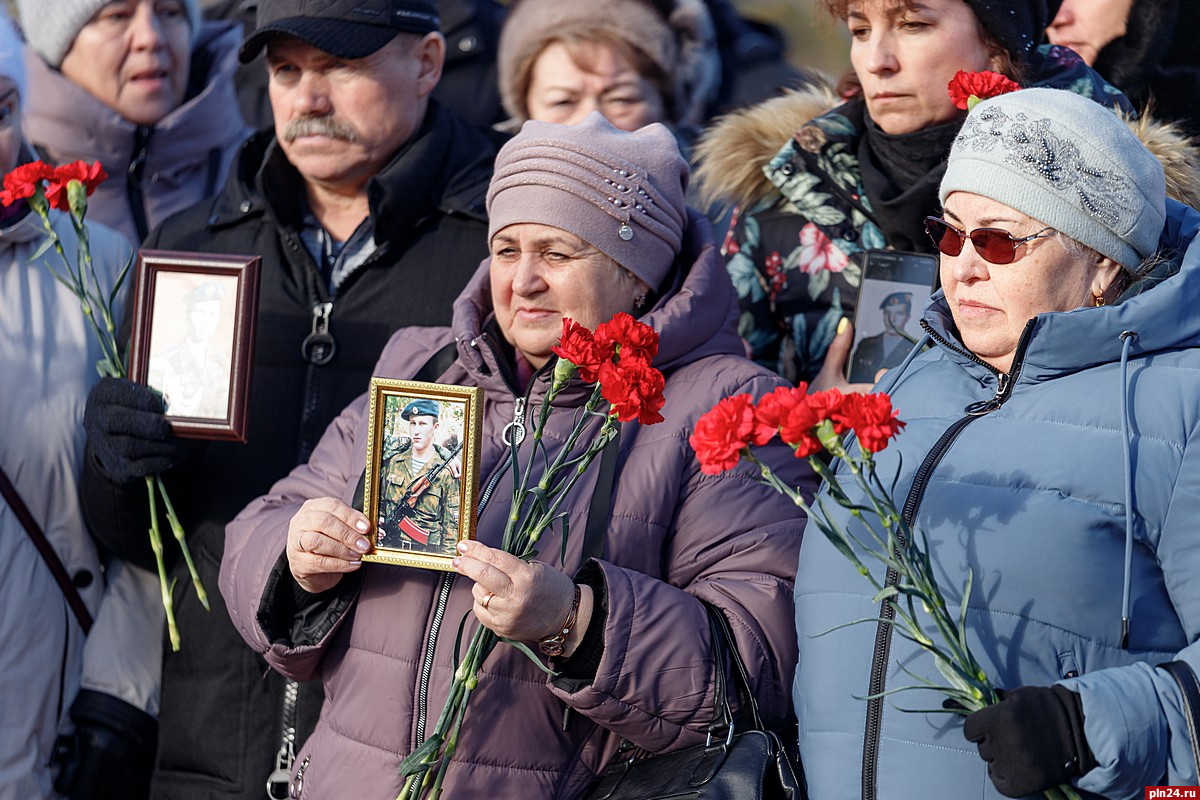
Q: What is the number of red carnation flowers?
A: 10